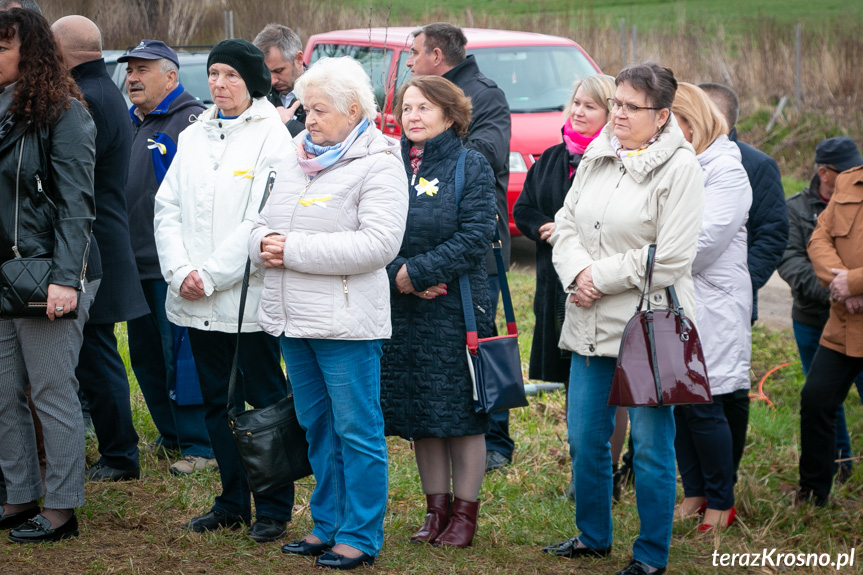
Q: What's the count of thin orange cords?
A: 1